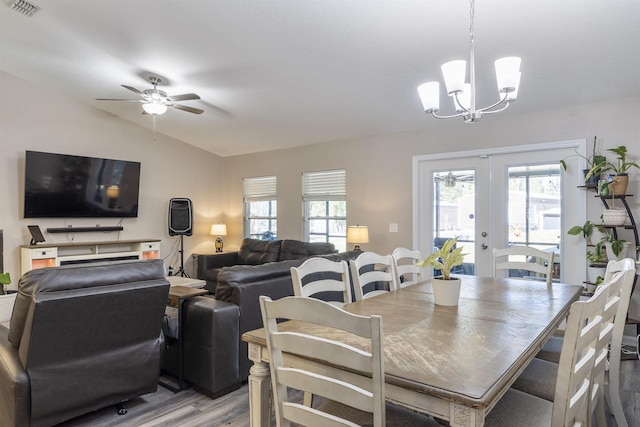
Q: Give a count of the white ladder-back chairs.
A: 8